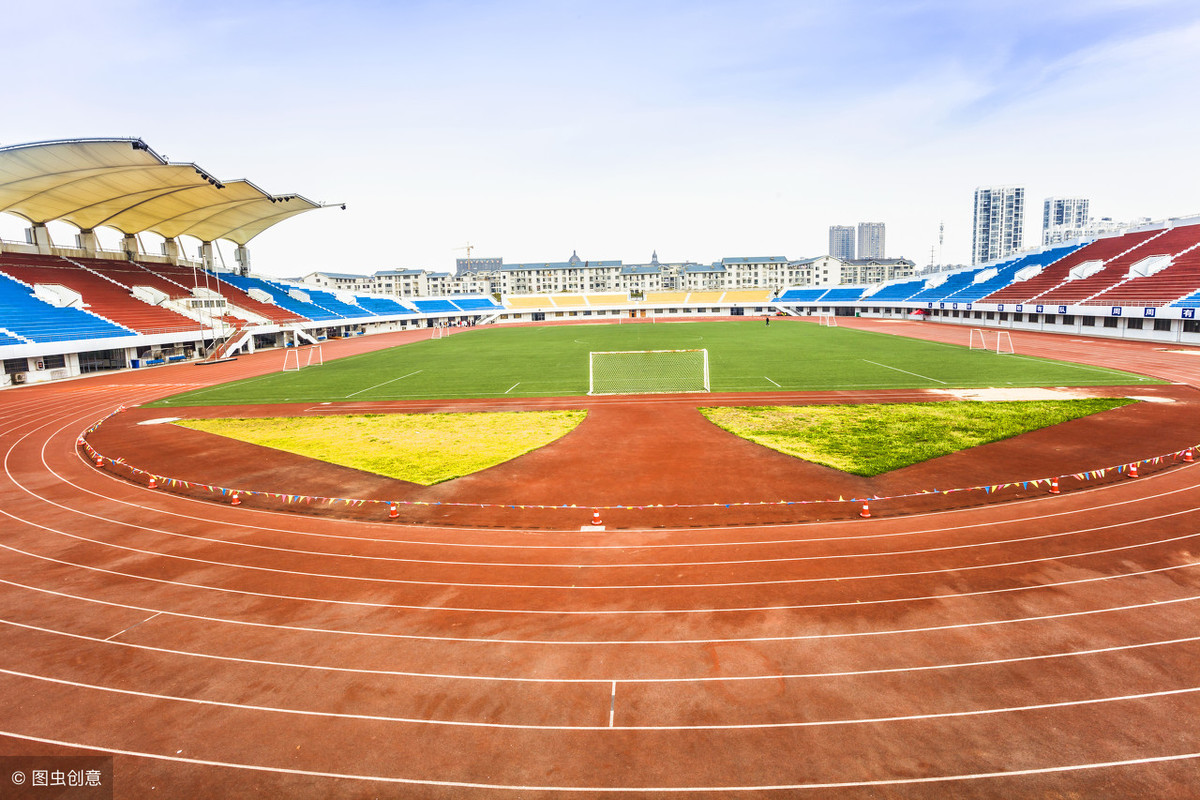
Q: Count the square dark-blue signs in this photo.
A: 11